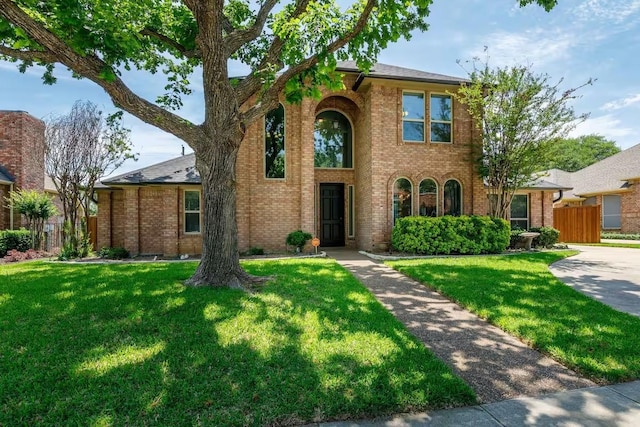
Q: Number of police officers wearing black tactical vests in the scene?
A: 0